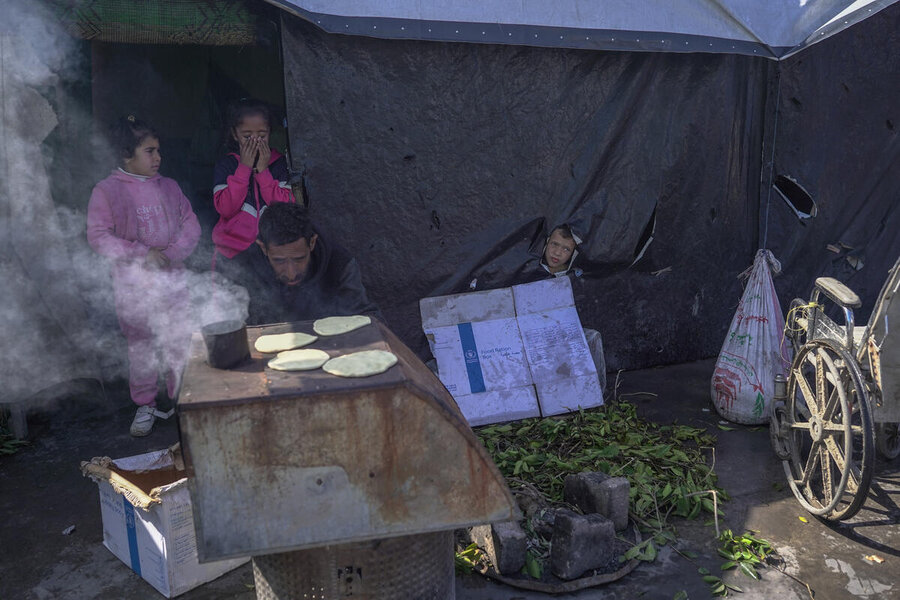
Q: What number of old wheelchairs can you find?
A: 1